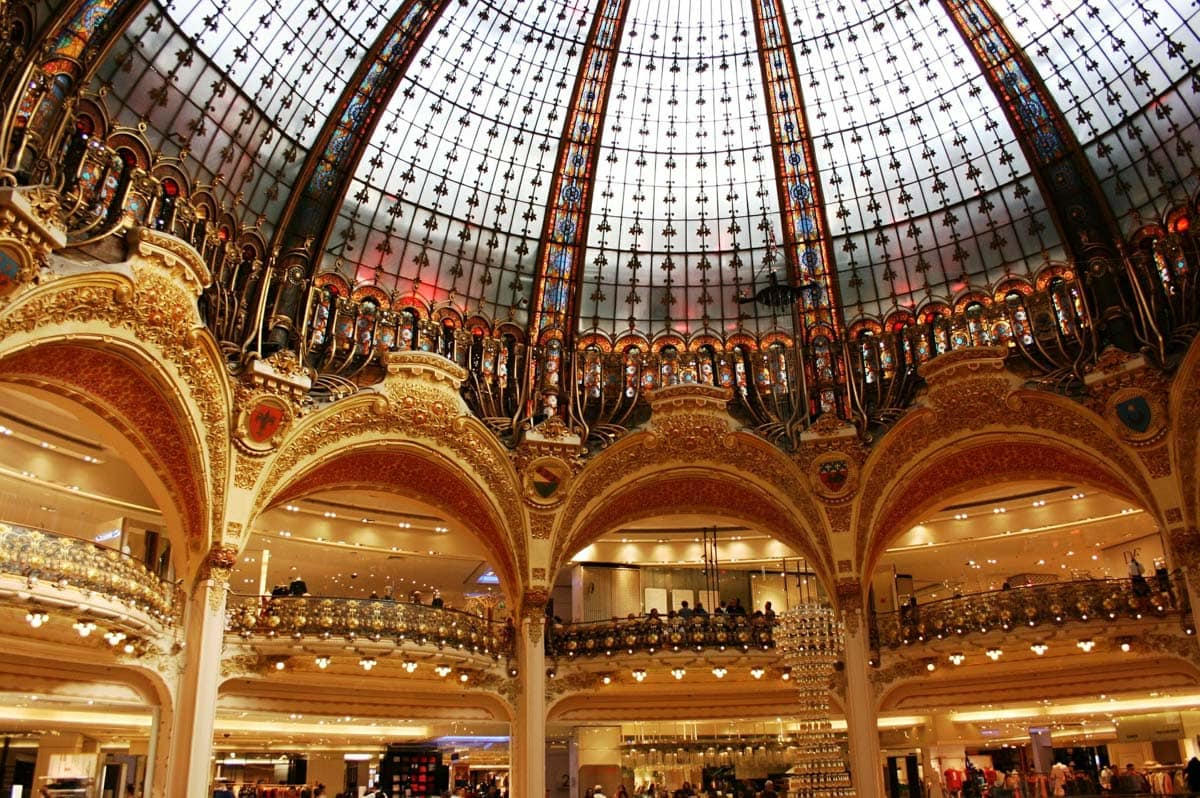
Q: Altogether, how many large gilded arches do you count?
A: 4